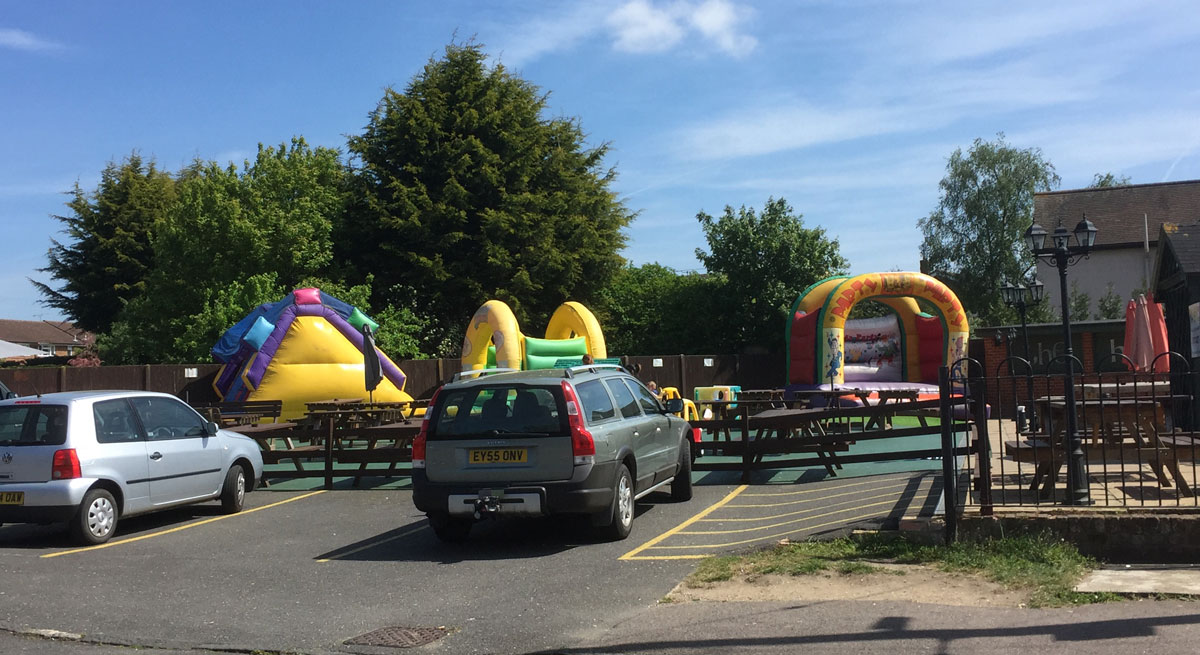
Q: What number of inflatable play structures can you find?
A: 3